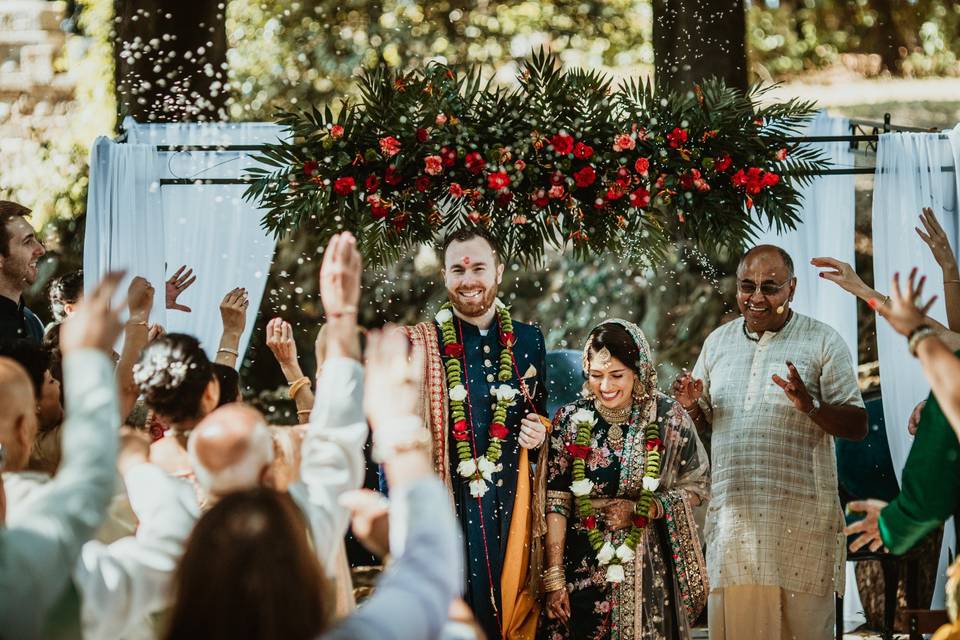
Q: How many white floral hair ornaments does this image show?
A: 1